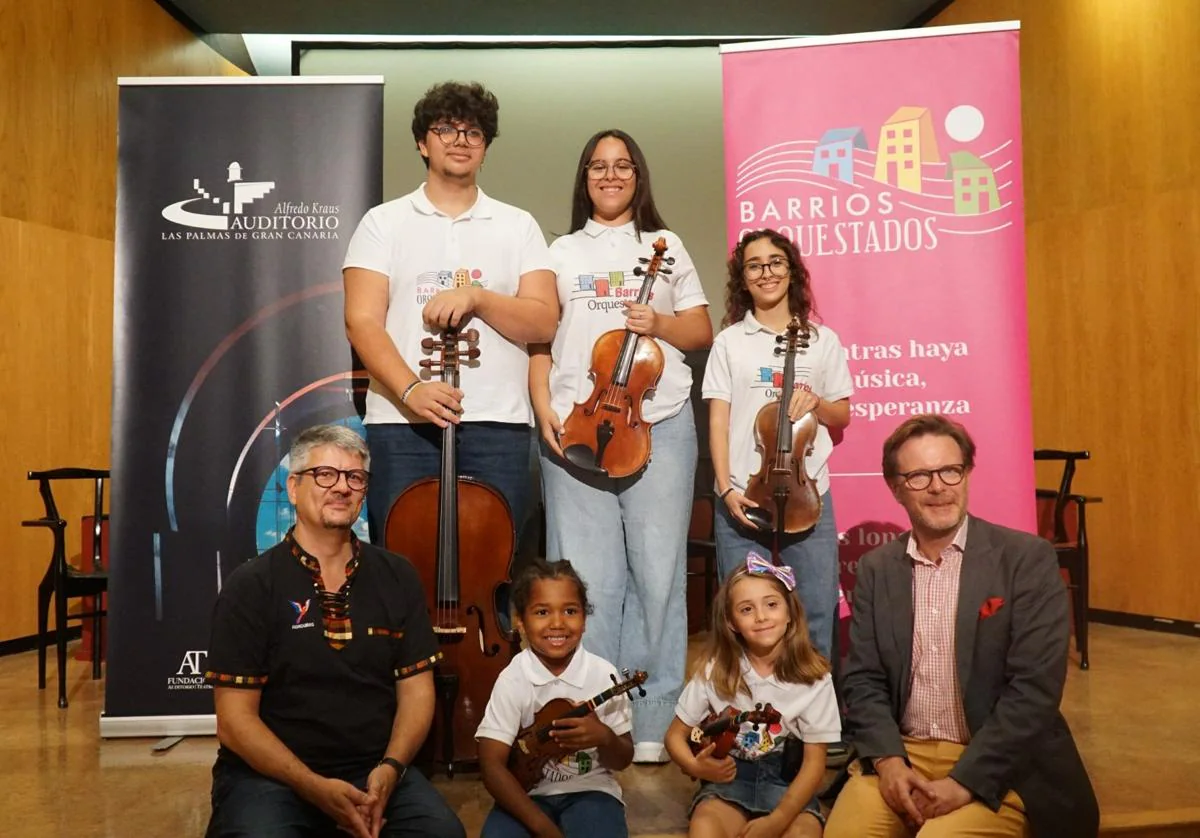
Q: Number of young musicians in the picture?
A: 5